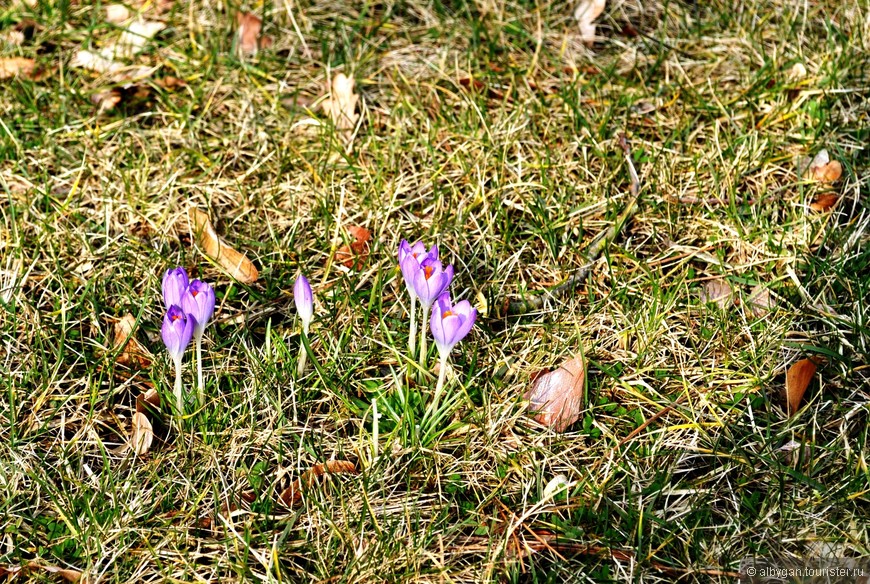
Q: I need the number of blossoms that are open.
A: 6